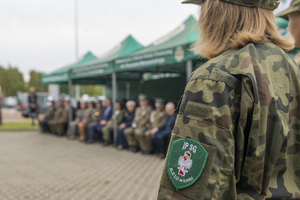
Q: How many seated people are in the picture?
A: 12